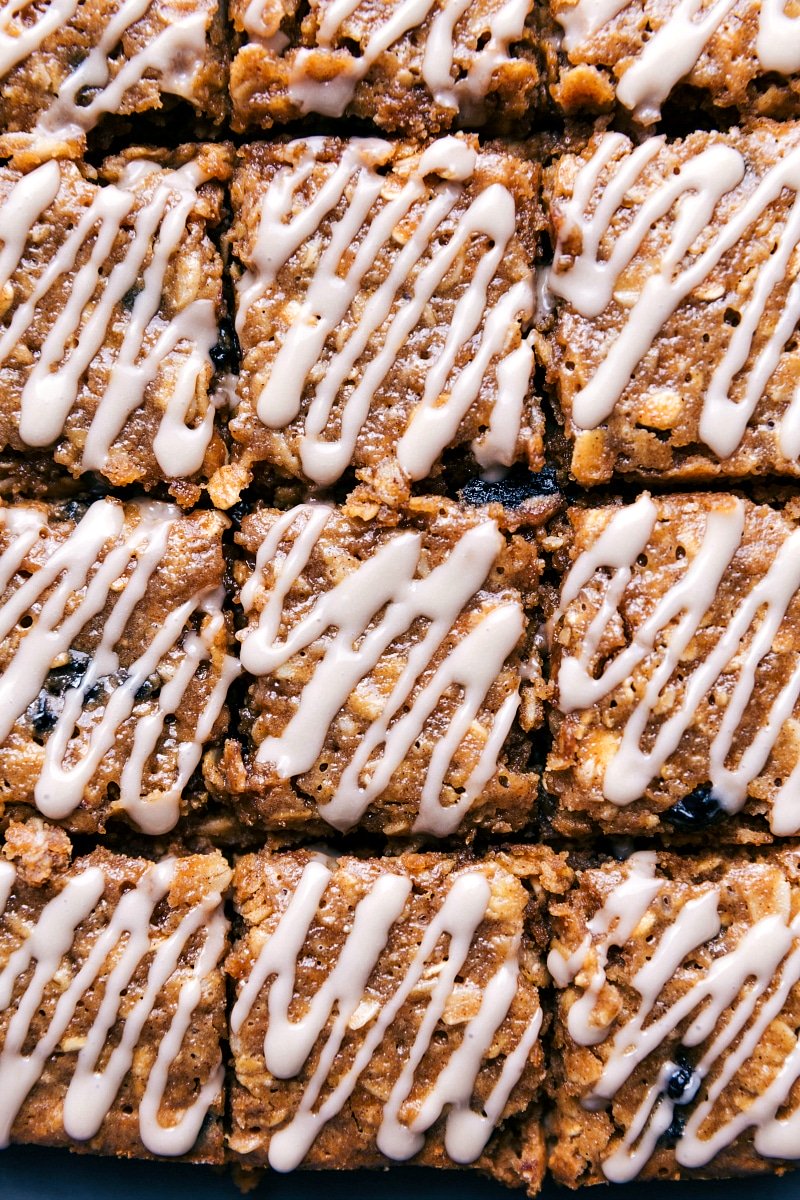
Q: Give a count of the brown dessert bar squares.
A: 12